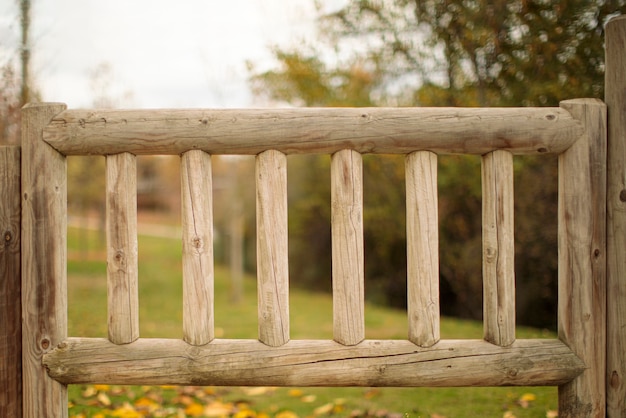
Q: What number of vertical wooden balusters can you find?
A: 6